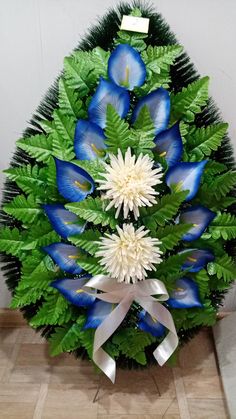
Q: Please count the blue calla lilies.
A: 15